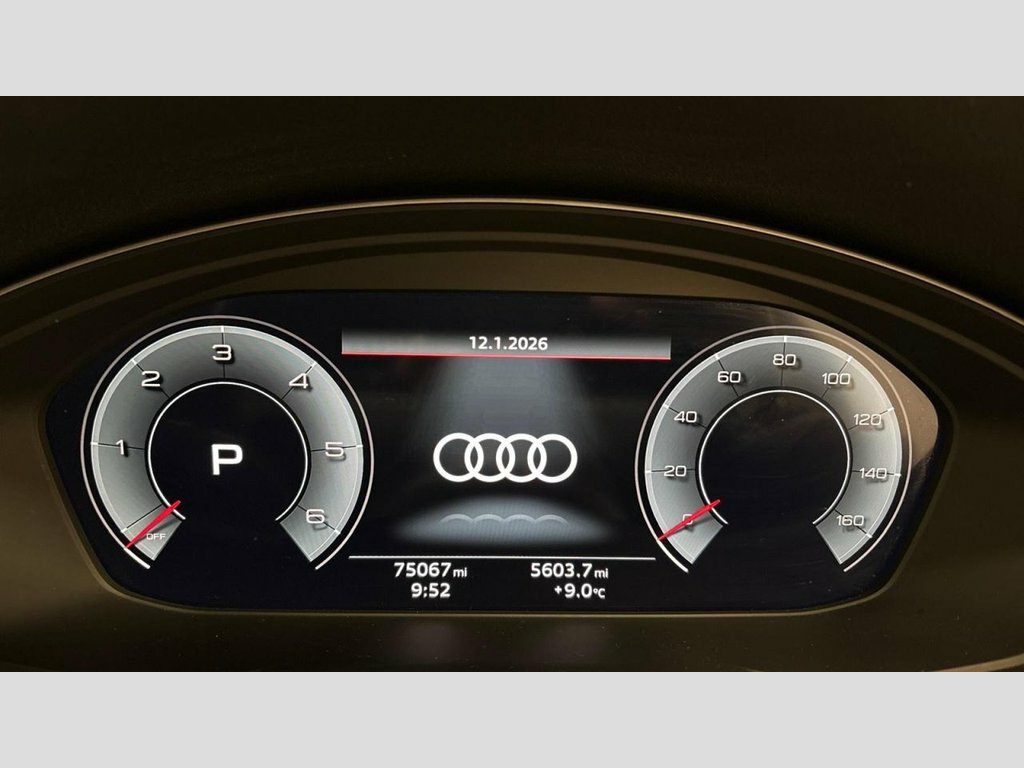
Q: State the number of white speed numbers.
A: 9